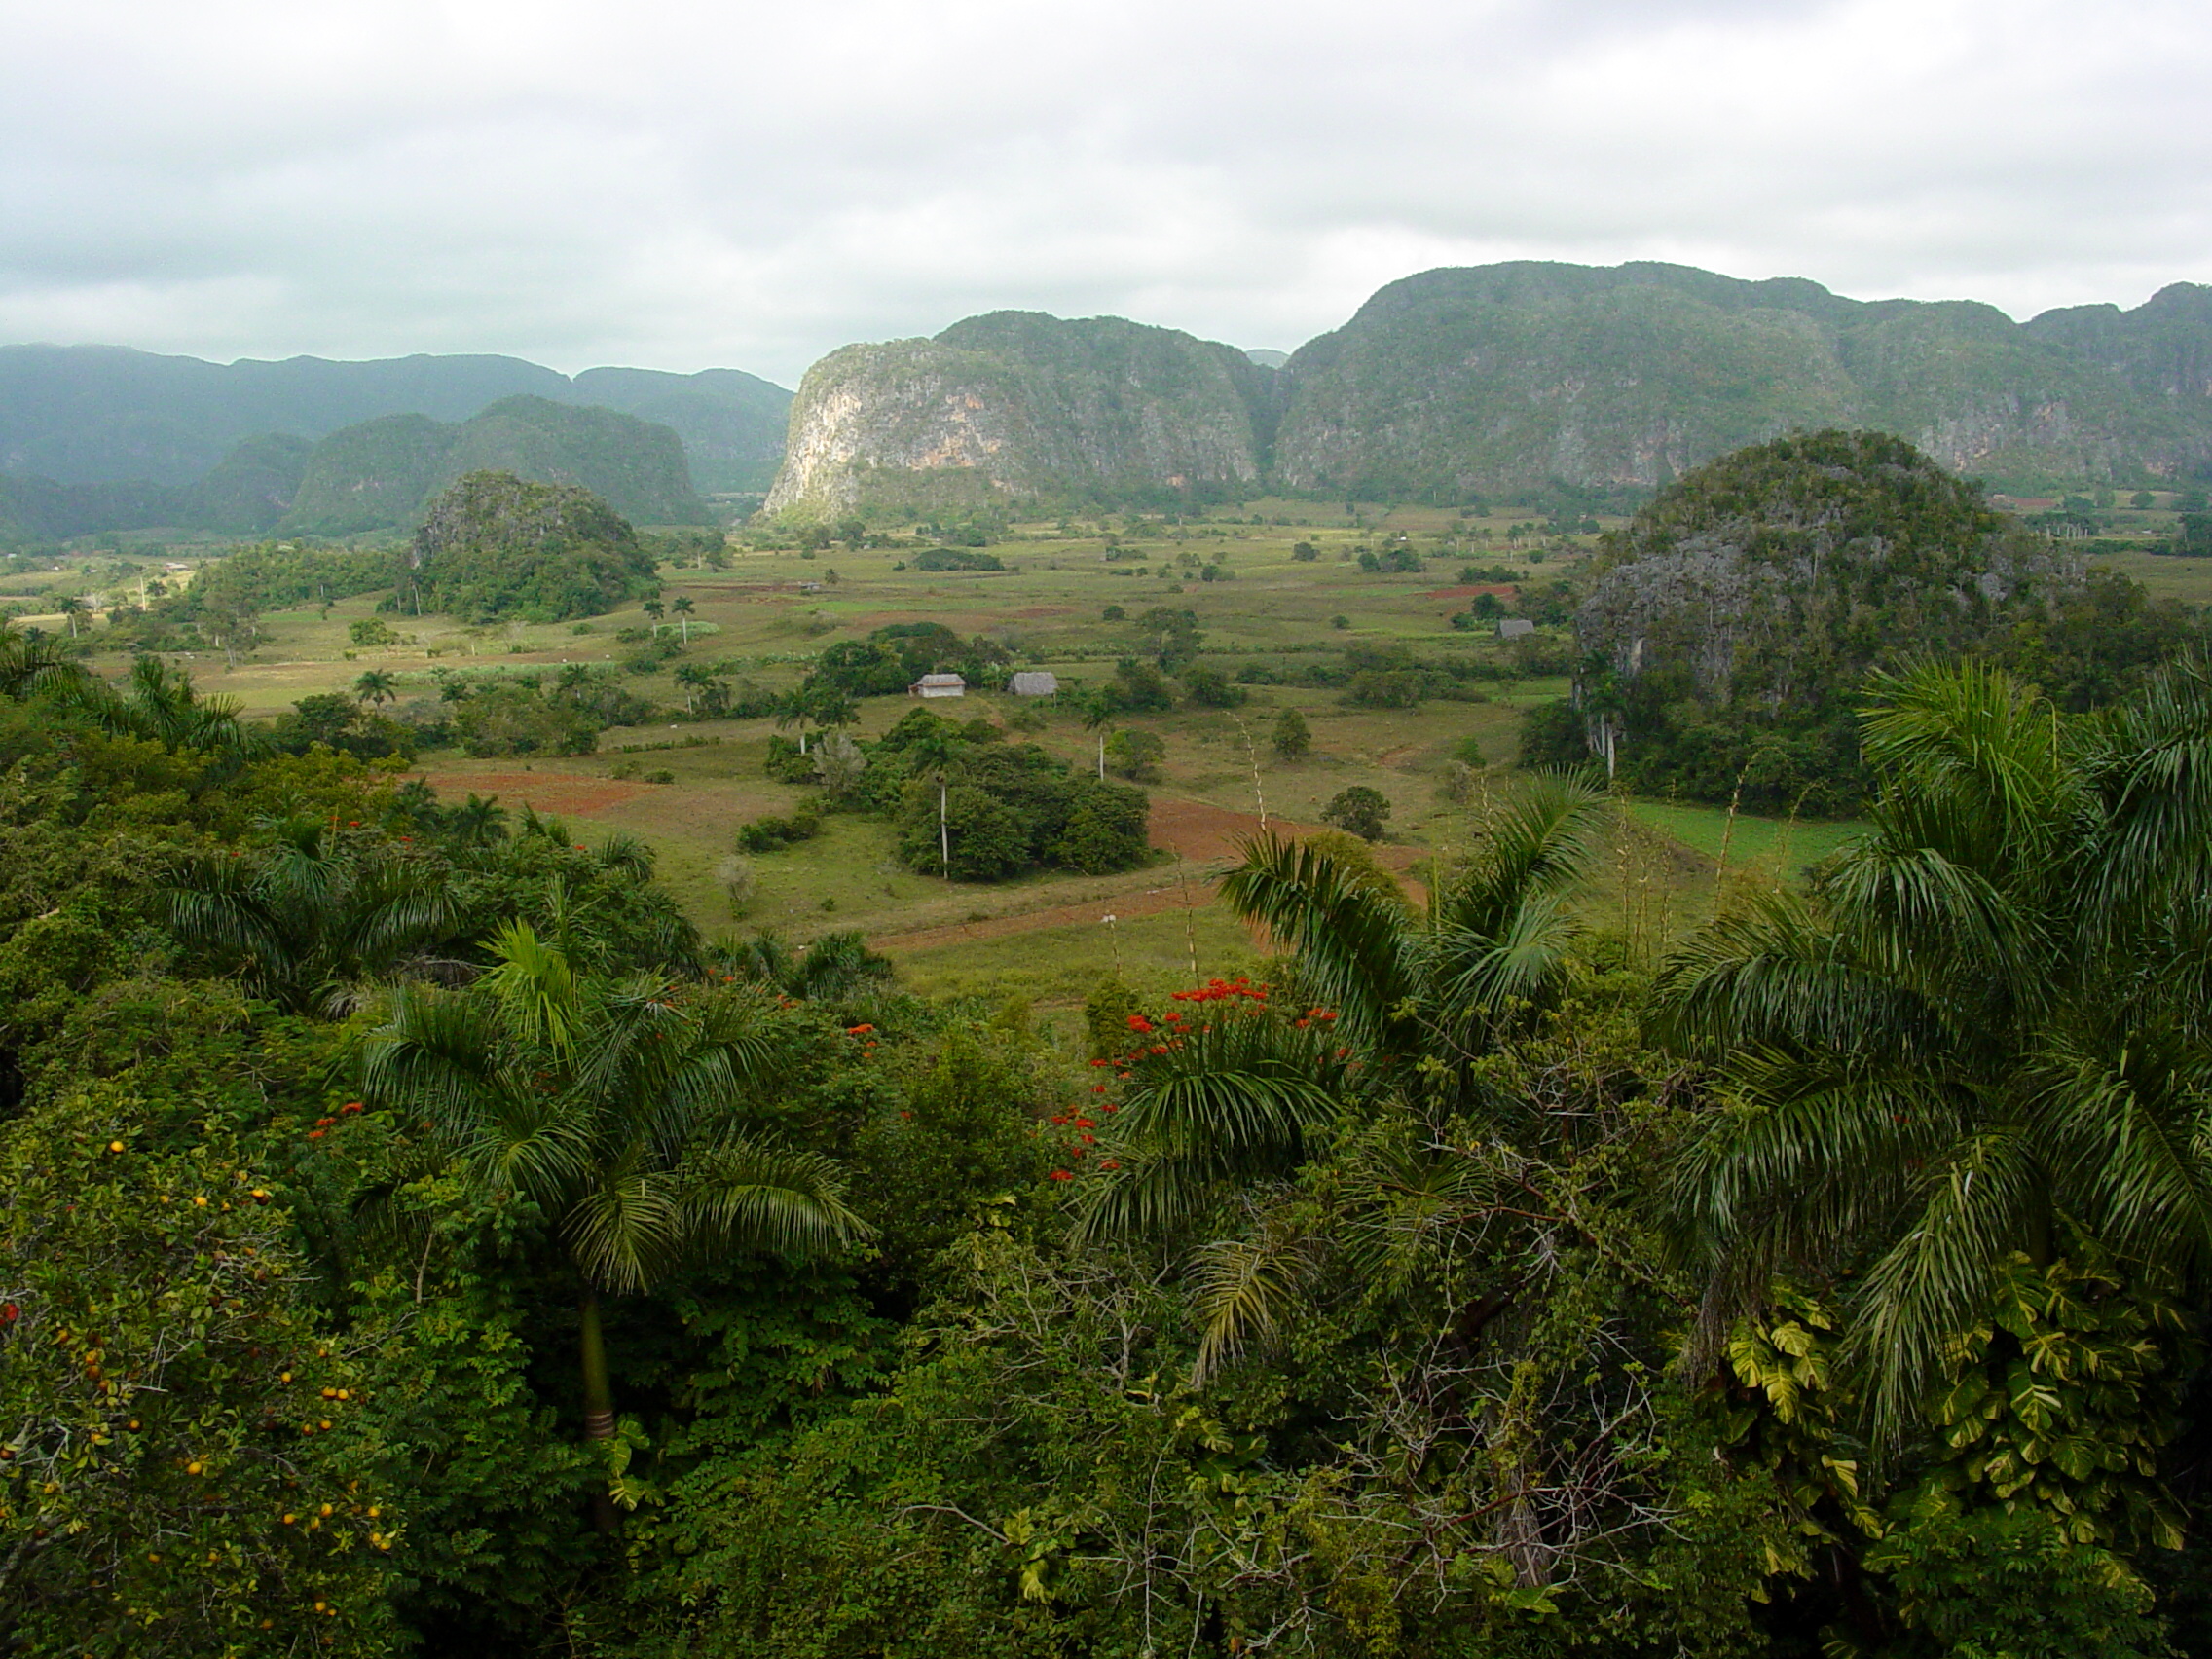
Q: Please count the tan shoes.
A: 0